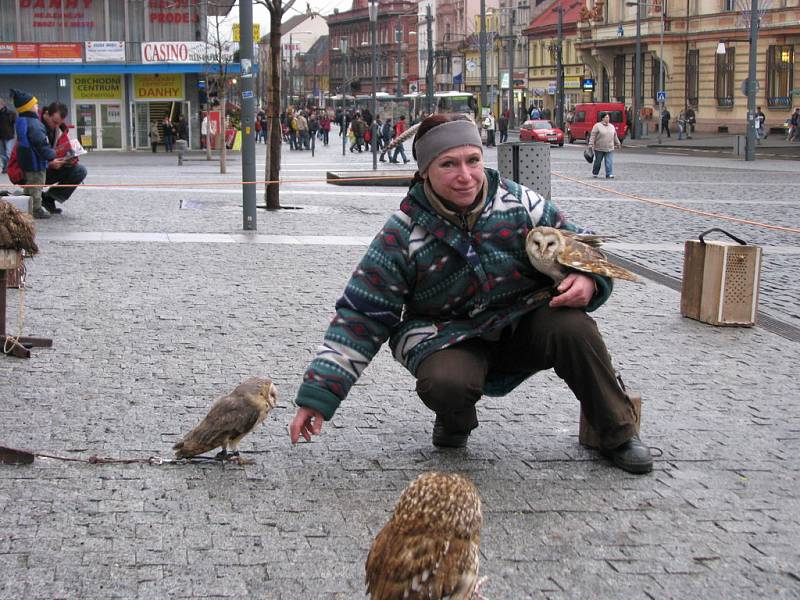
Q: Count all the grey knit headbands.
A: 1